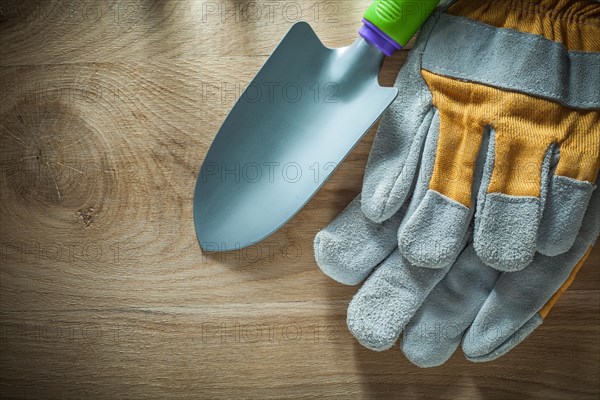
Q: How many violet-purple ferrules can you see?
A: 1